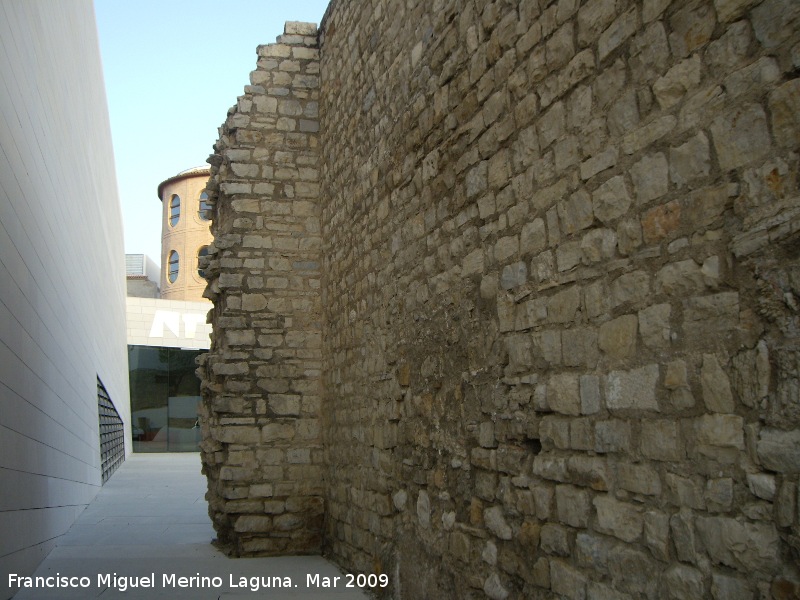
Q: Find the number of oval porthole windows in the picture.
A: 4